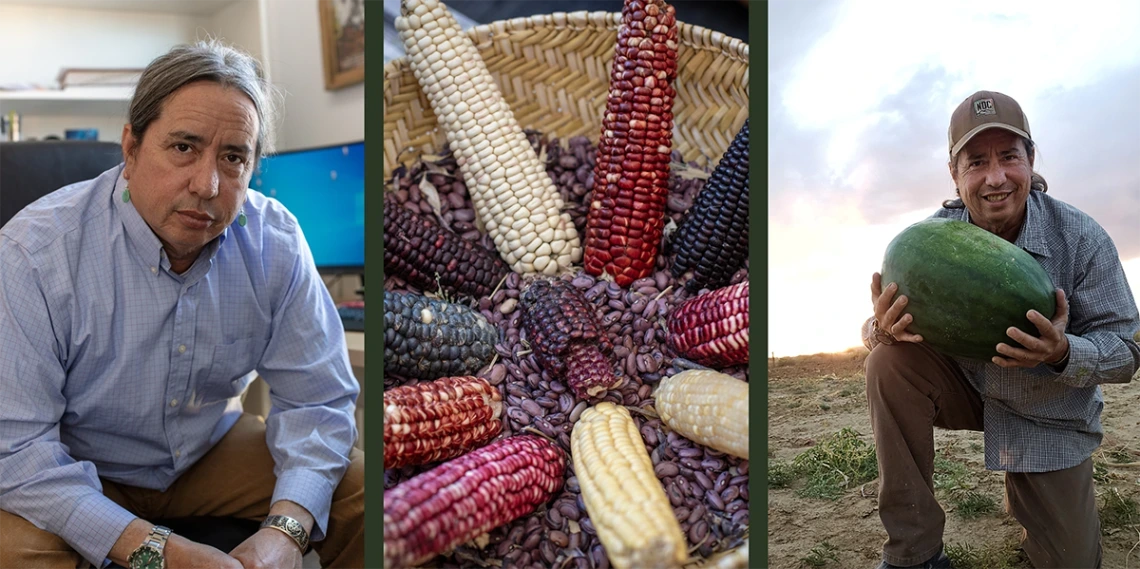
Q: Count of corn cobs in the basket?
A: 11